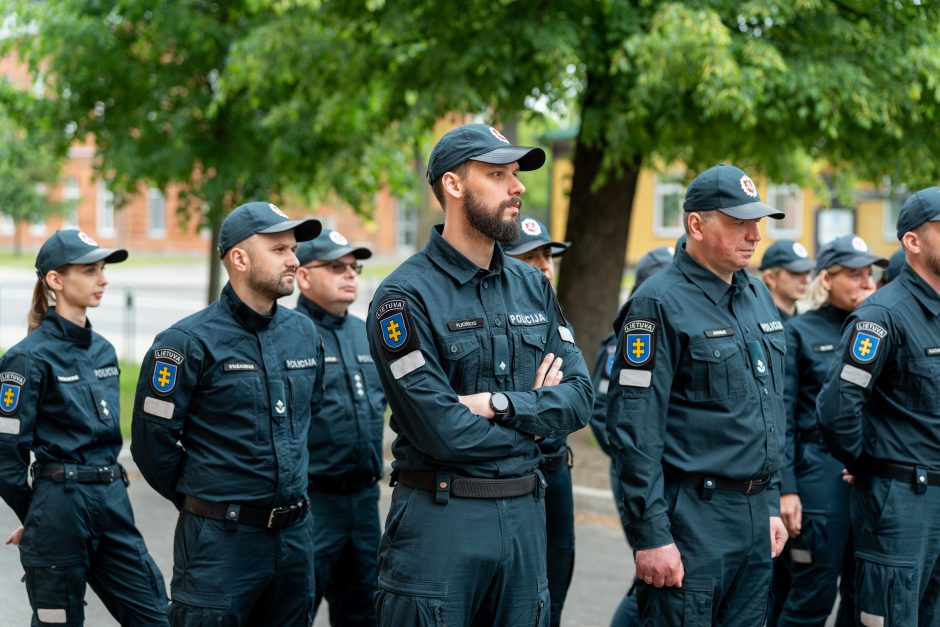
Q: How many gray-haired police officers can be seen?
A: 1